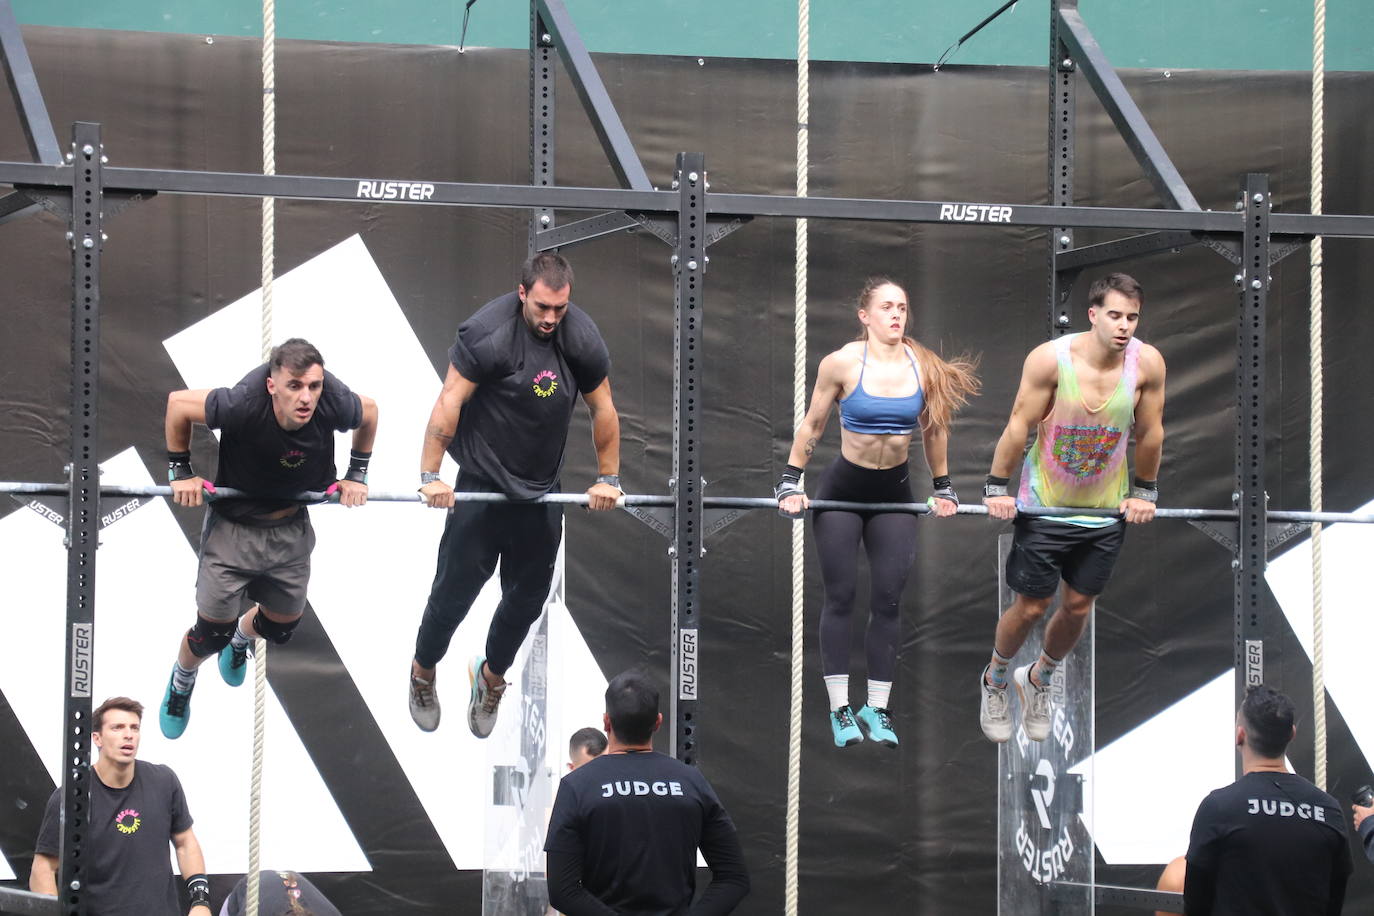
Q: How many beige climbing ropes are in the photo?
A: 3